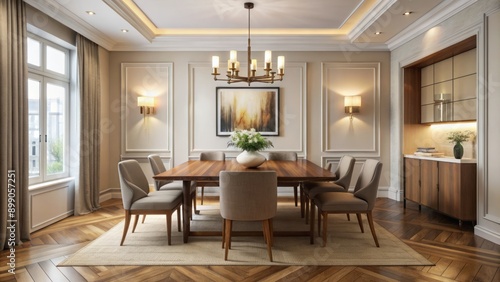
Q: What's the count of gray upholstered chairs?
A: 7